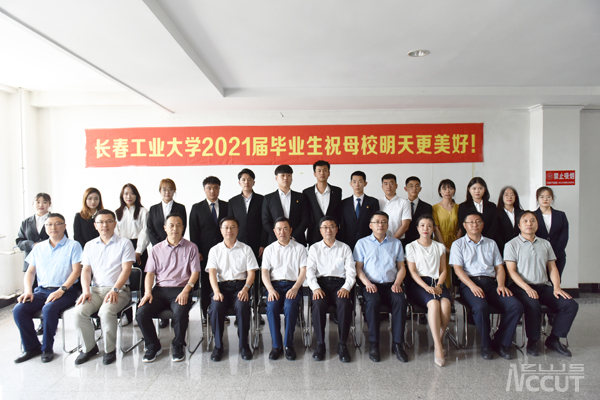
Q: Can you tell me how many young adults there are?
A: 15